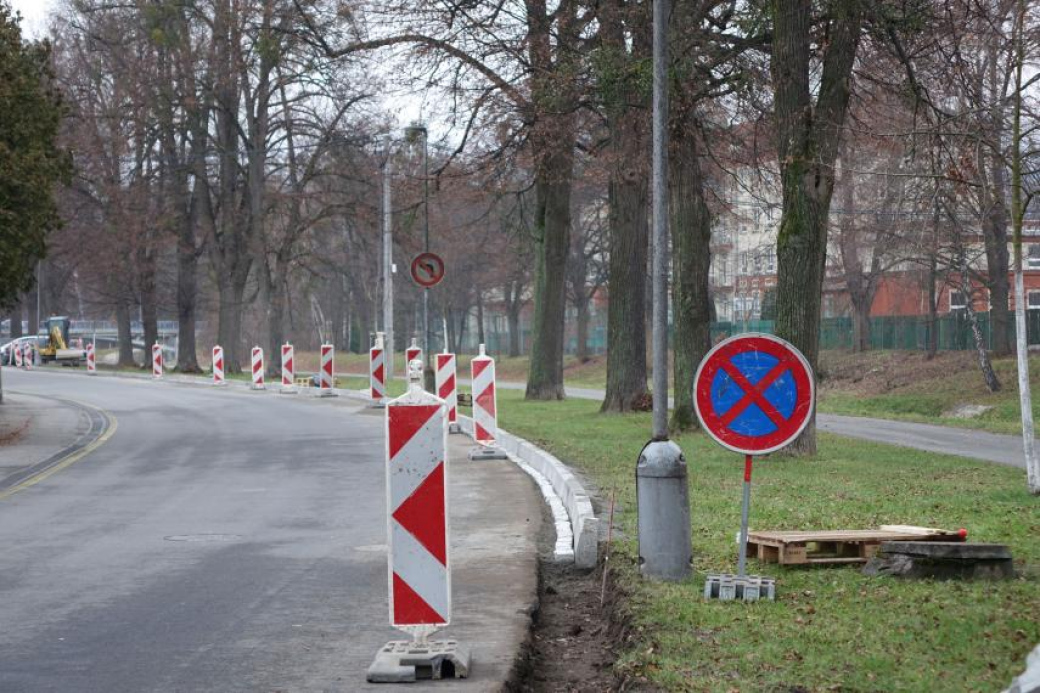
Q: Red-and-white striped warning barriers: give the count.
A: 13